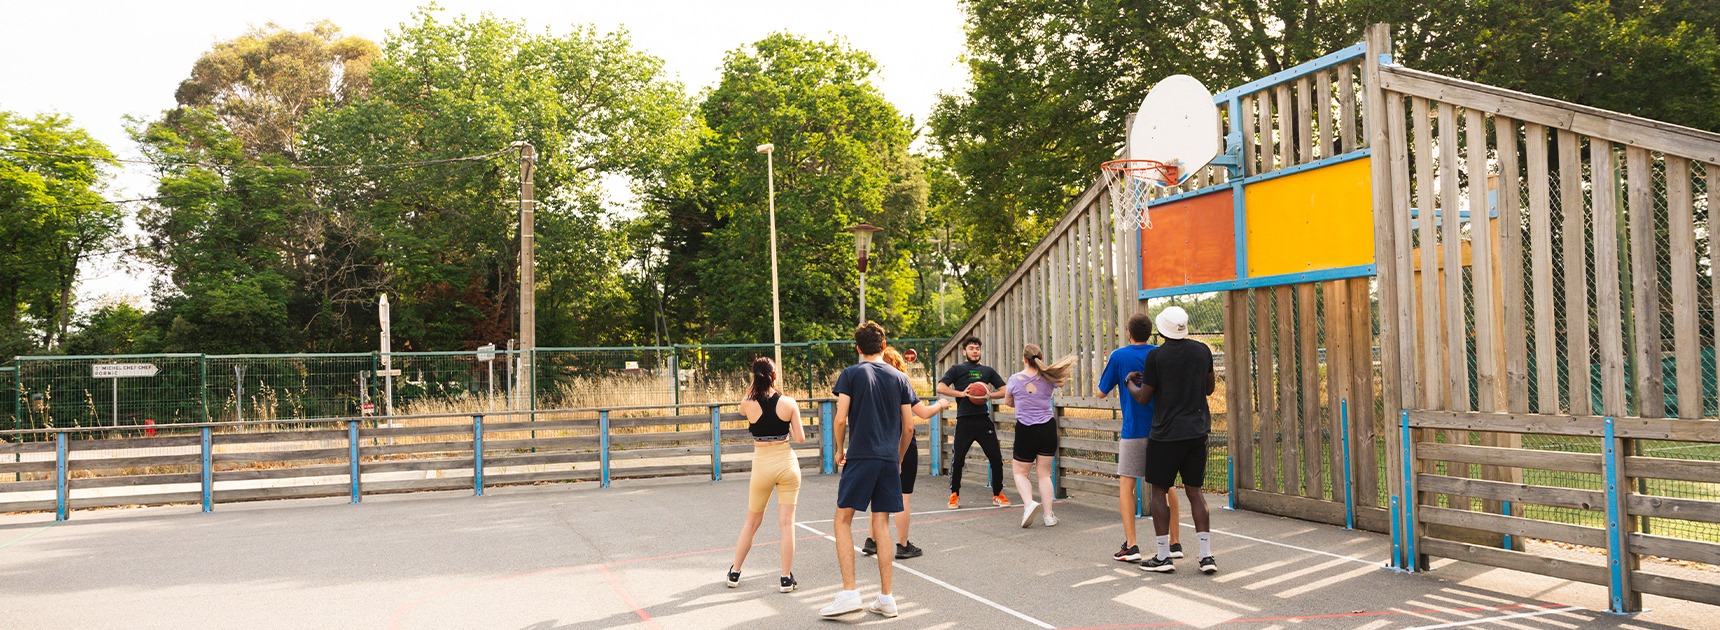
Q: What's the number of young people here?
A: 7